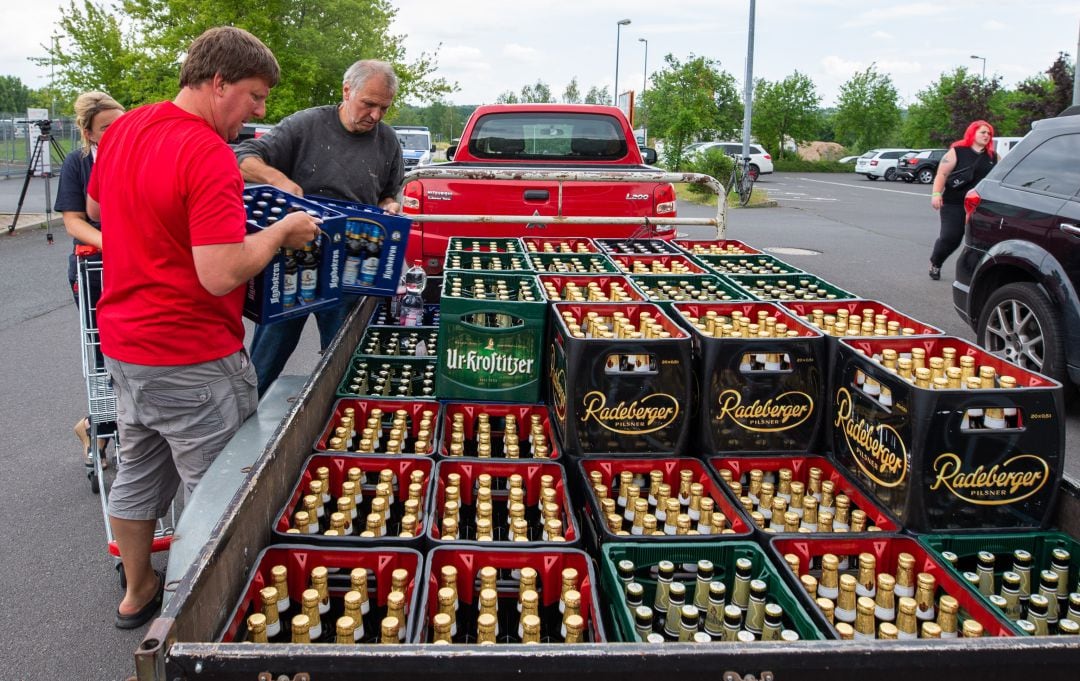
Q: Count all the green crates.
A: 11